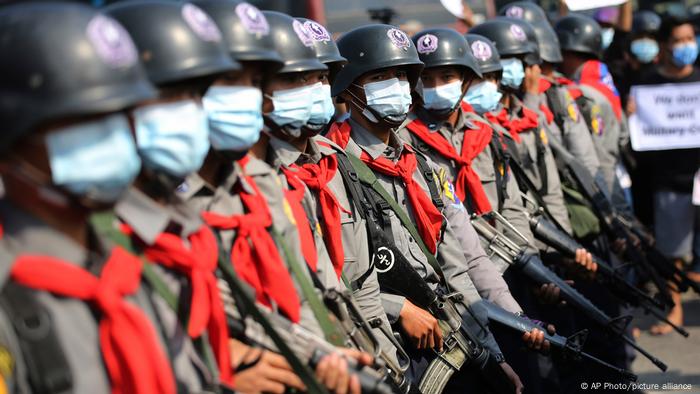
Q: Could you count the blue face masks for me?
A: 12